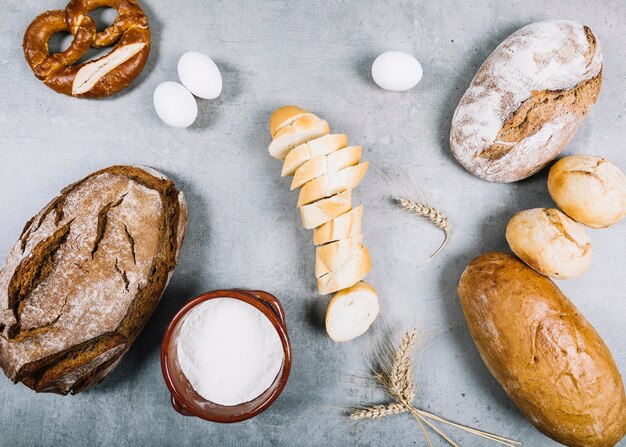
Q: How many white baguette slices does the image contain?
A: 10